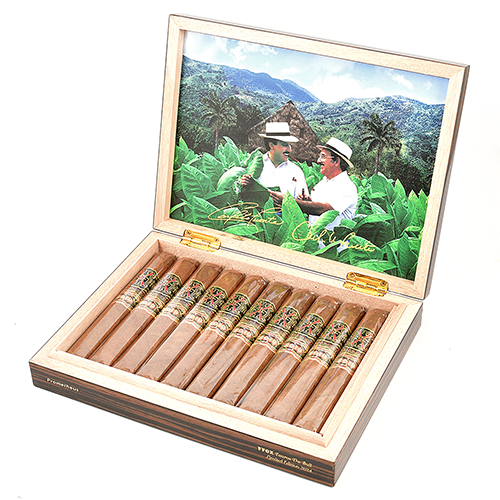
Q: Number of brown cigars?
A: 10